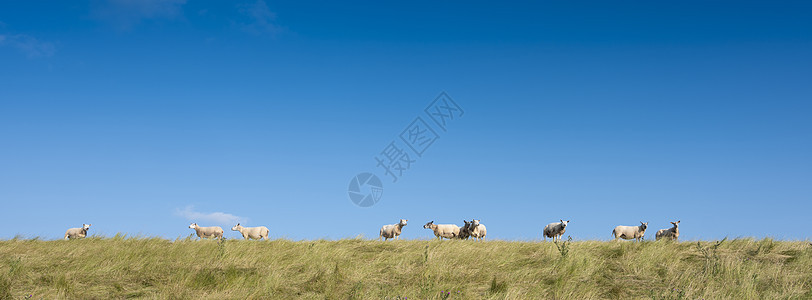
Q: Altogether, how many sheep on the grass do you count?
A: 10